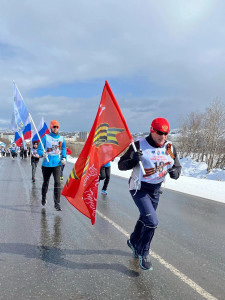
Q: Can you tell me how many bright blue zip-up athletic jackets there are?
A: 1